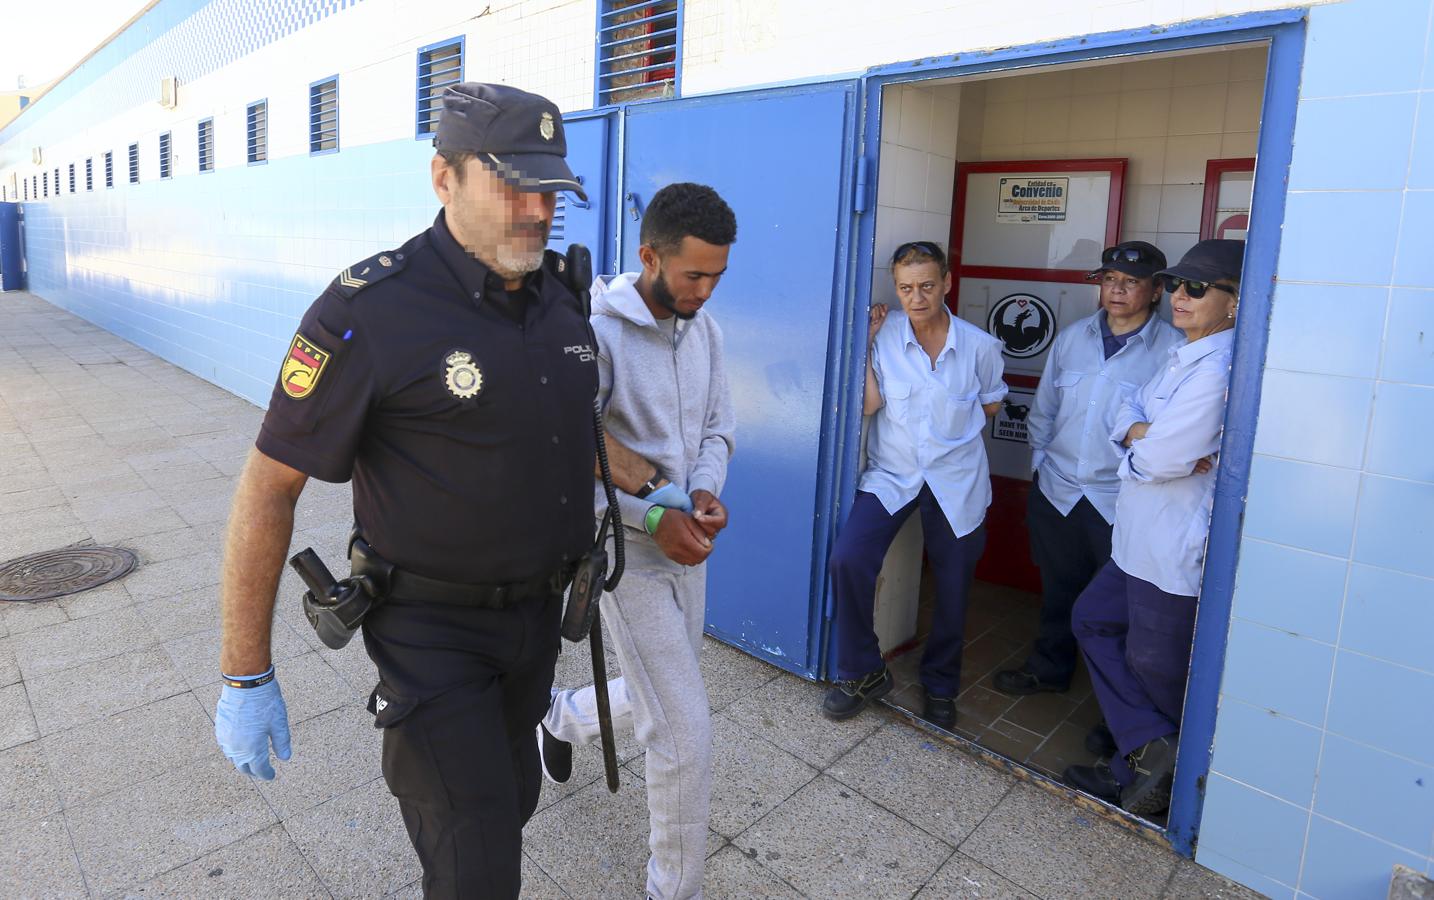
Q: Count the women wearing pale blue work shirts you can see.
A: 3